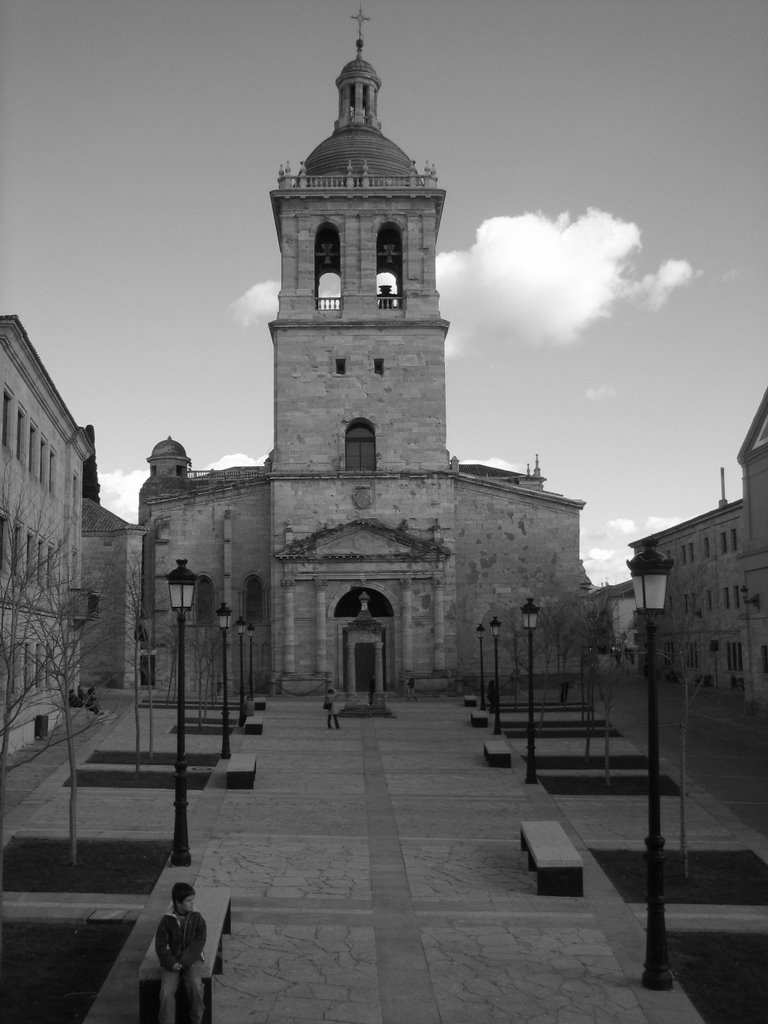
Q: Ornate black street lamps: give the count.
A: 8